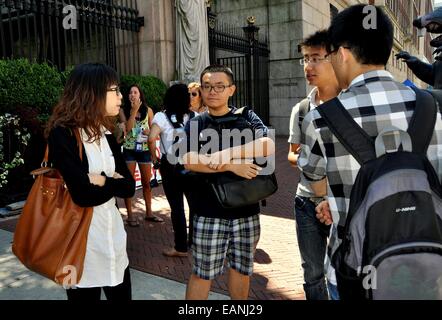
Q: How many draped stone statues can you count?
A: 1